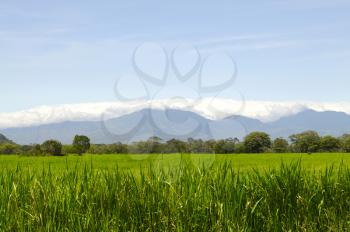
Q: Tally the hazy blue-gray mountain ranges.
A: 1